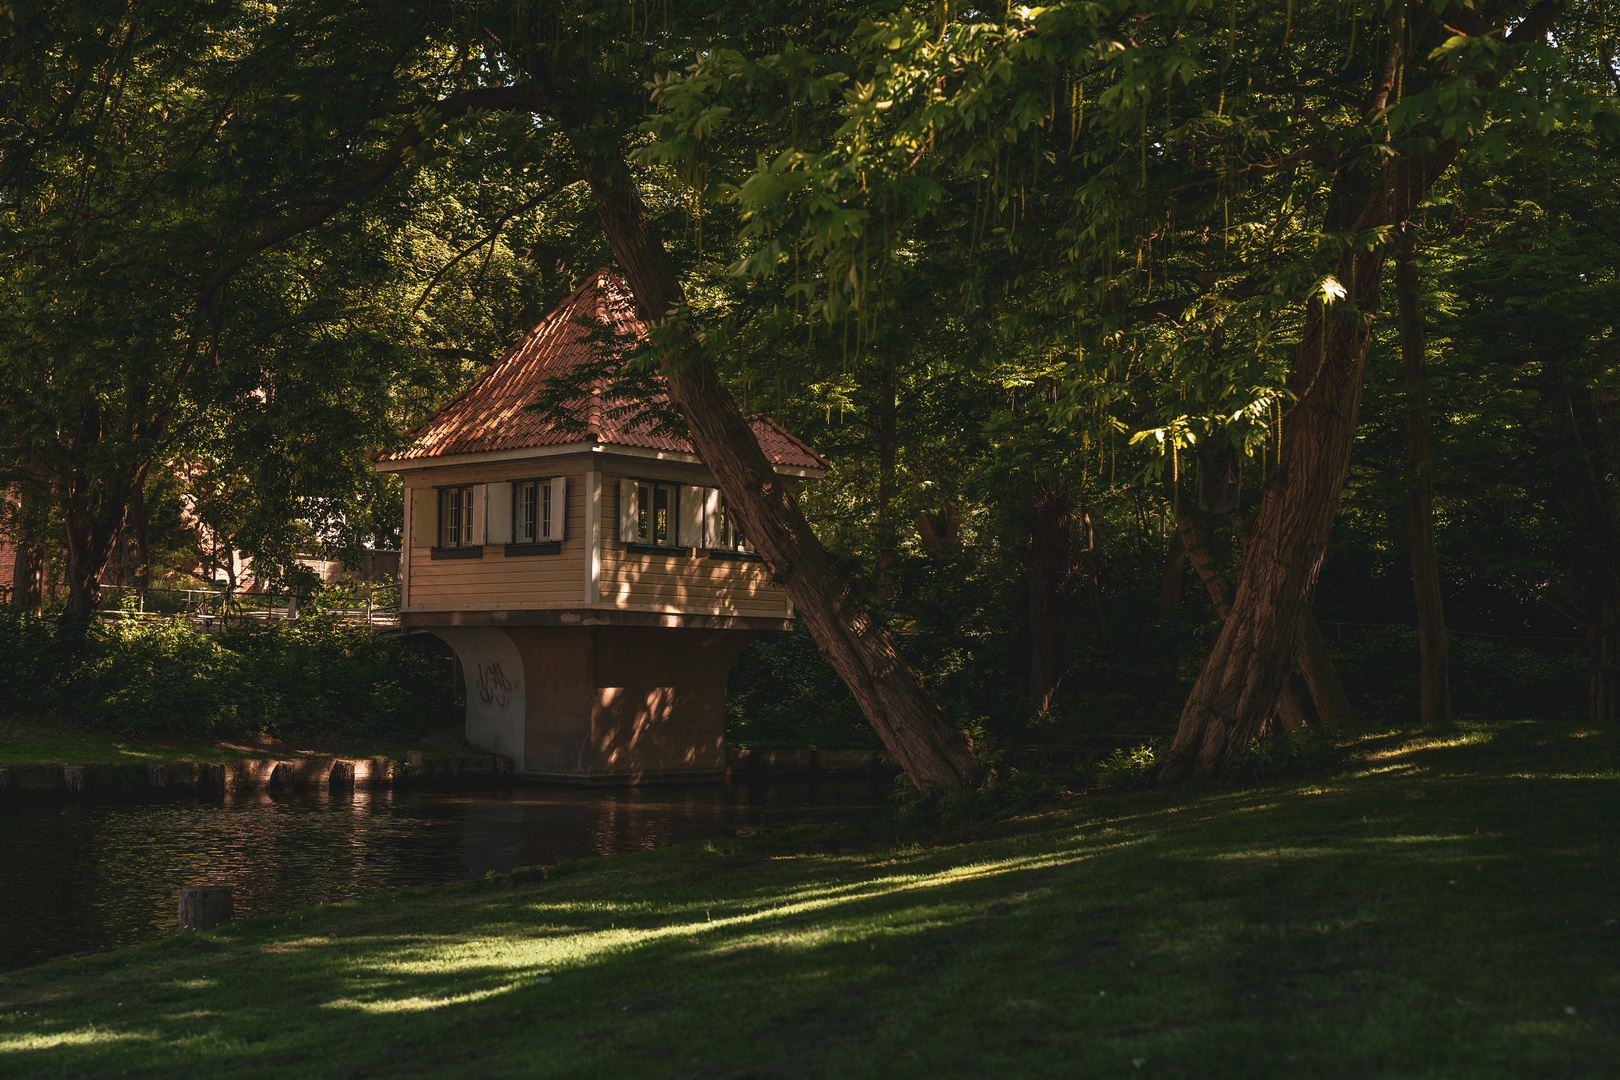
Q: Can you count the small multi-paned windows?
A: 4